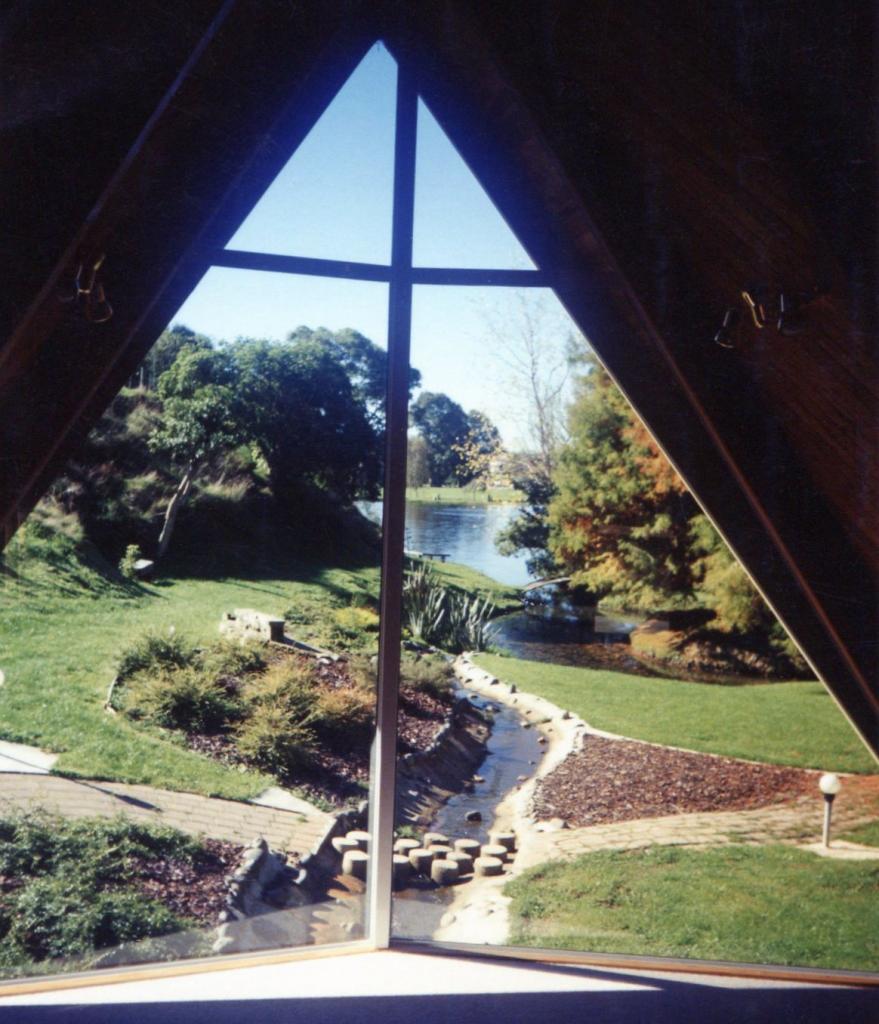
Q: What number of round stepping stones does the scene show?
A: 14